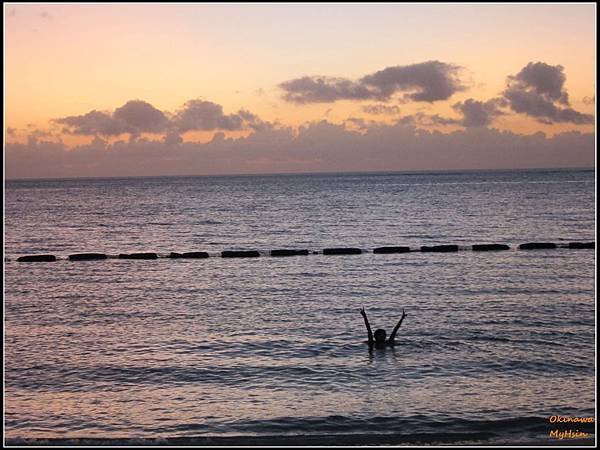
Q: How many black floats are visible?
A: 12